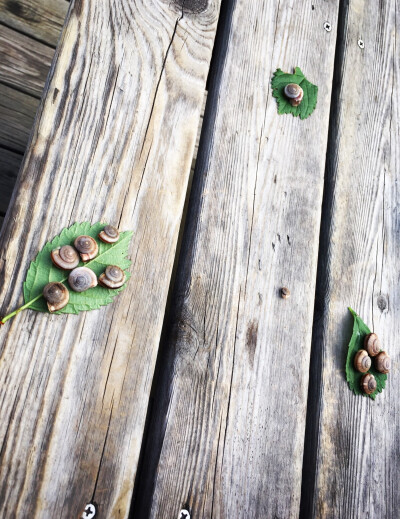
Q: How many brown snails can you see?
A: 12